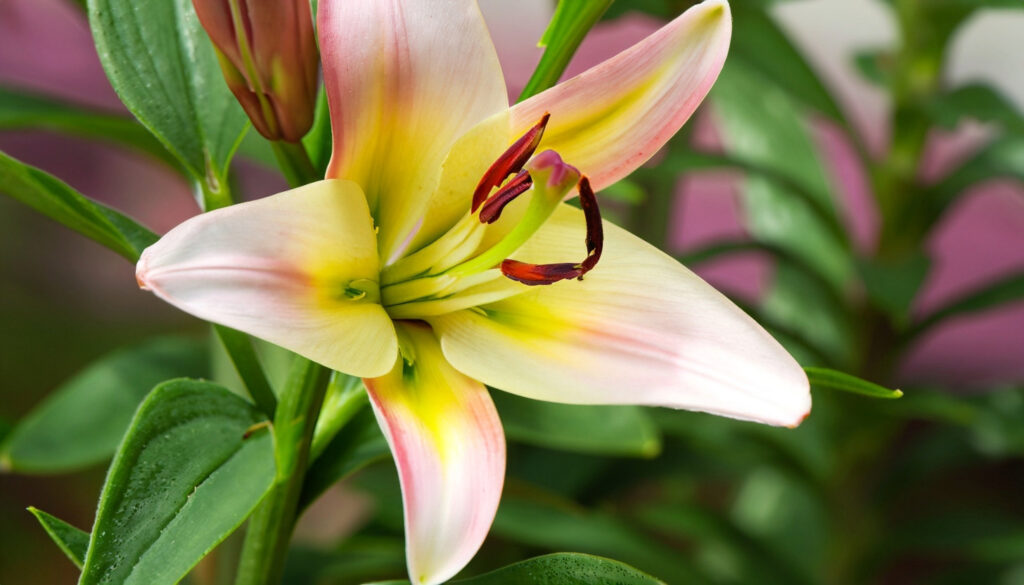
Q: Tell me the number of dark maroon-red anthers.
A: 4